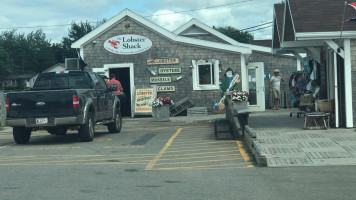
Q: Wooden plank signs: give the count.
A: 4